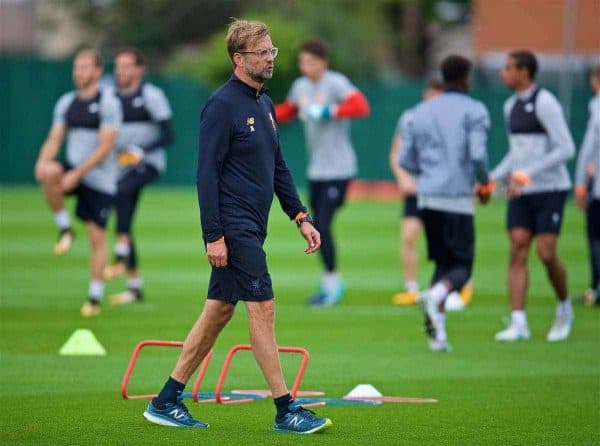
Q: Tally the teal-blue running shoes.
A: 2